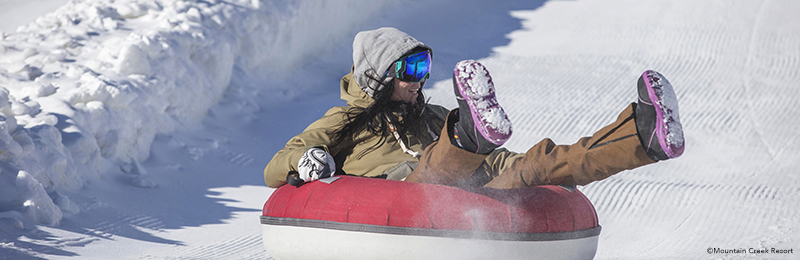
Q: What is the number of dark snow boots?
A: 2